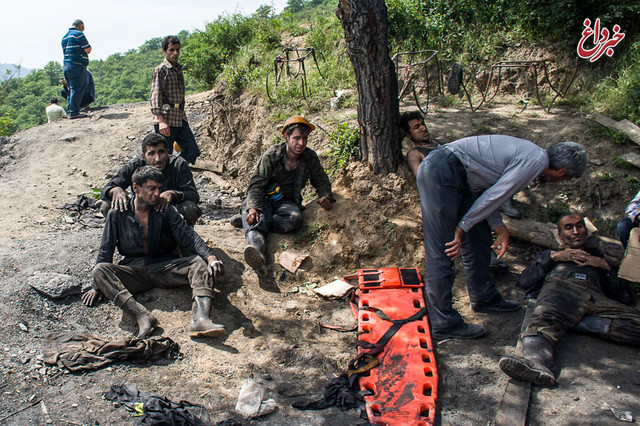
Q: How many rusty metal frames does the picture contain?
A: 3